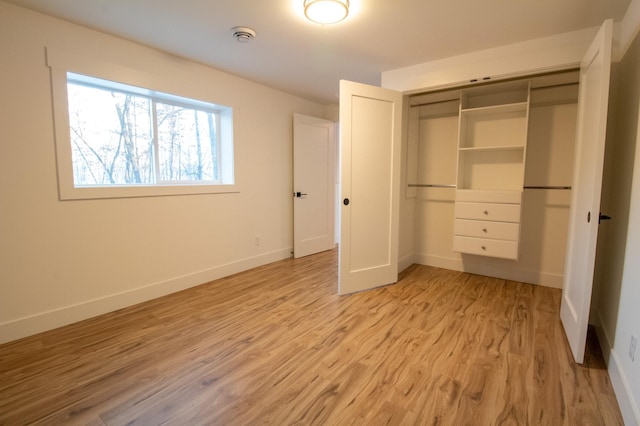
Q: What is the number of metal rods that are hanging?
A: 4